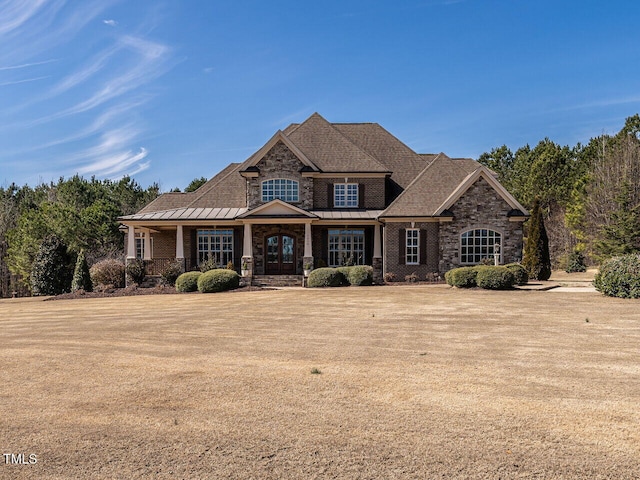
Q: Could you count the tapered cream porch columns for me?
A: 6